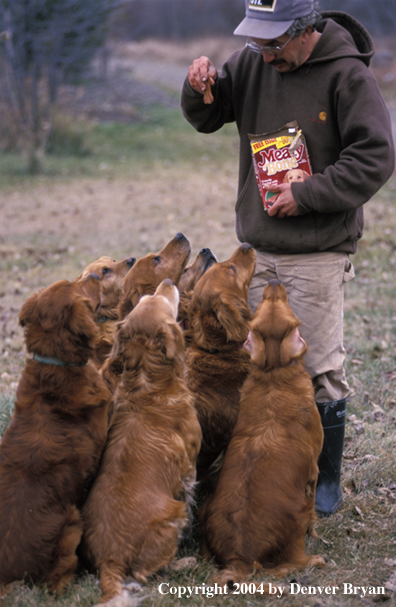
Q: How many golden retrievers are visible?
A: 7